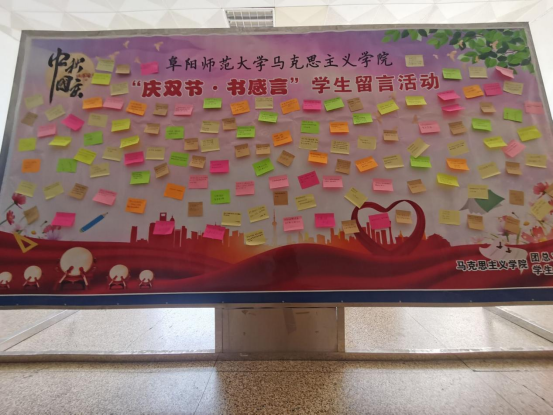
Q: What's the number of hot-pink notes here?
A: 14